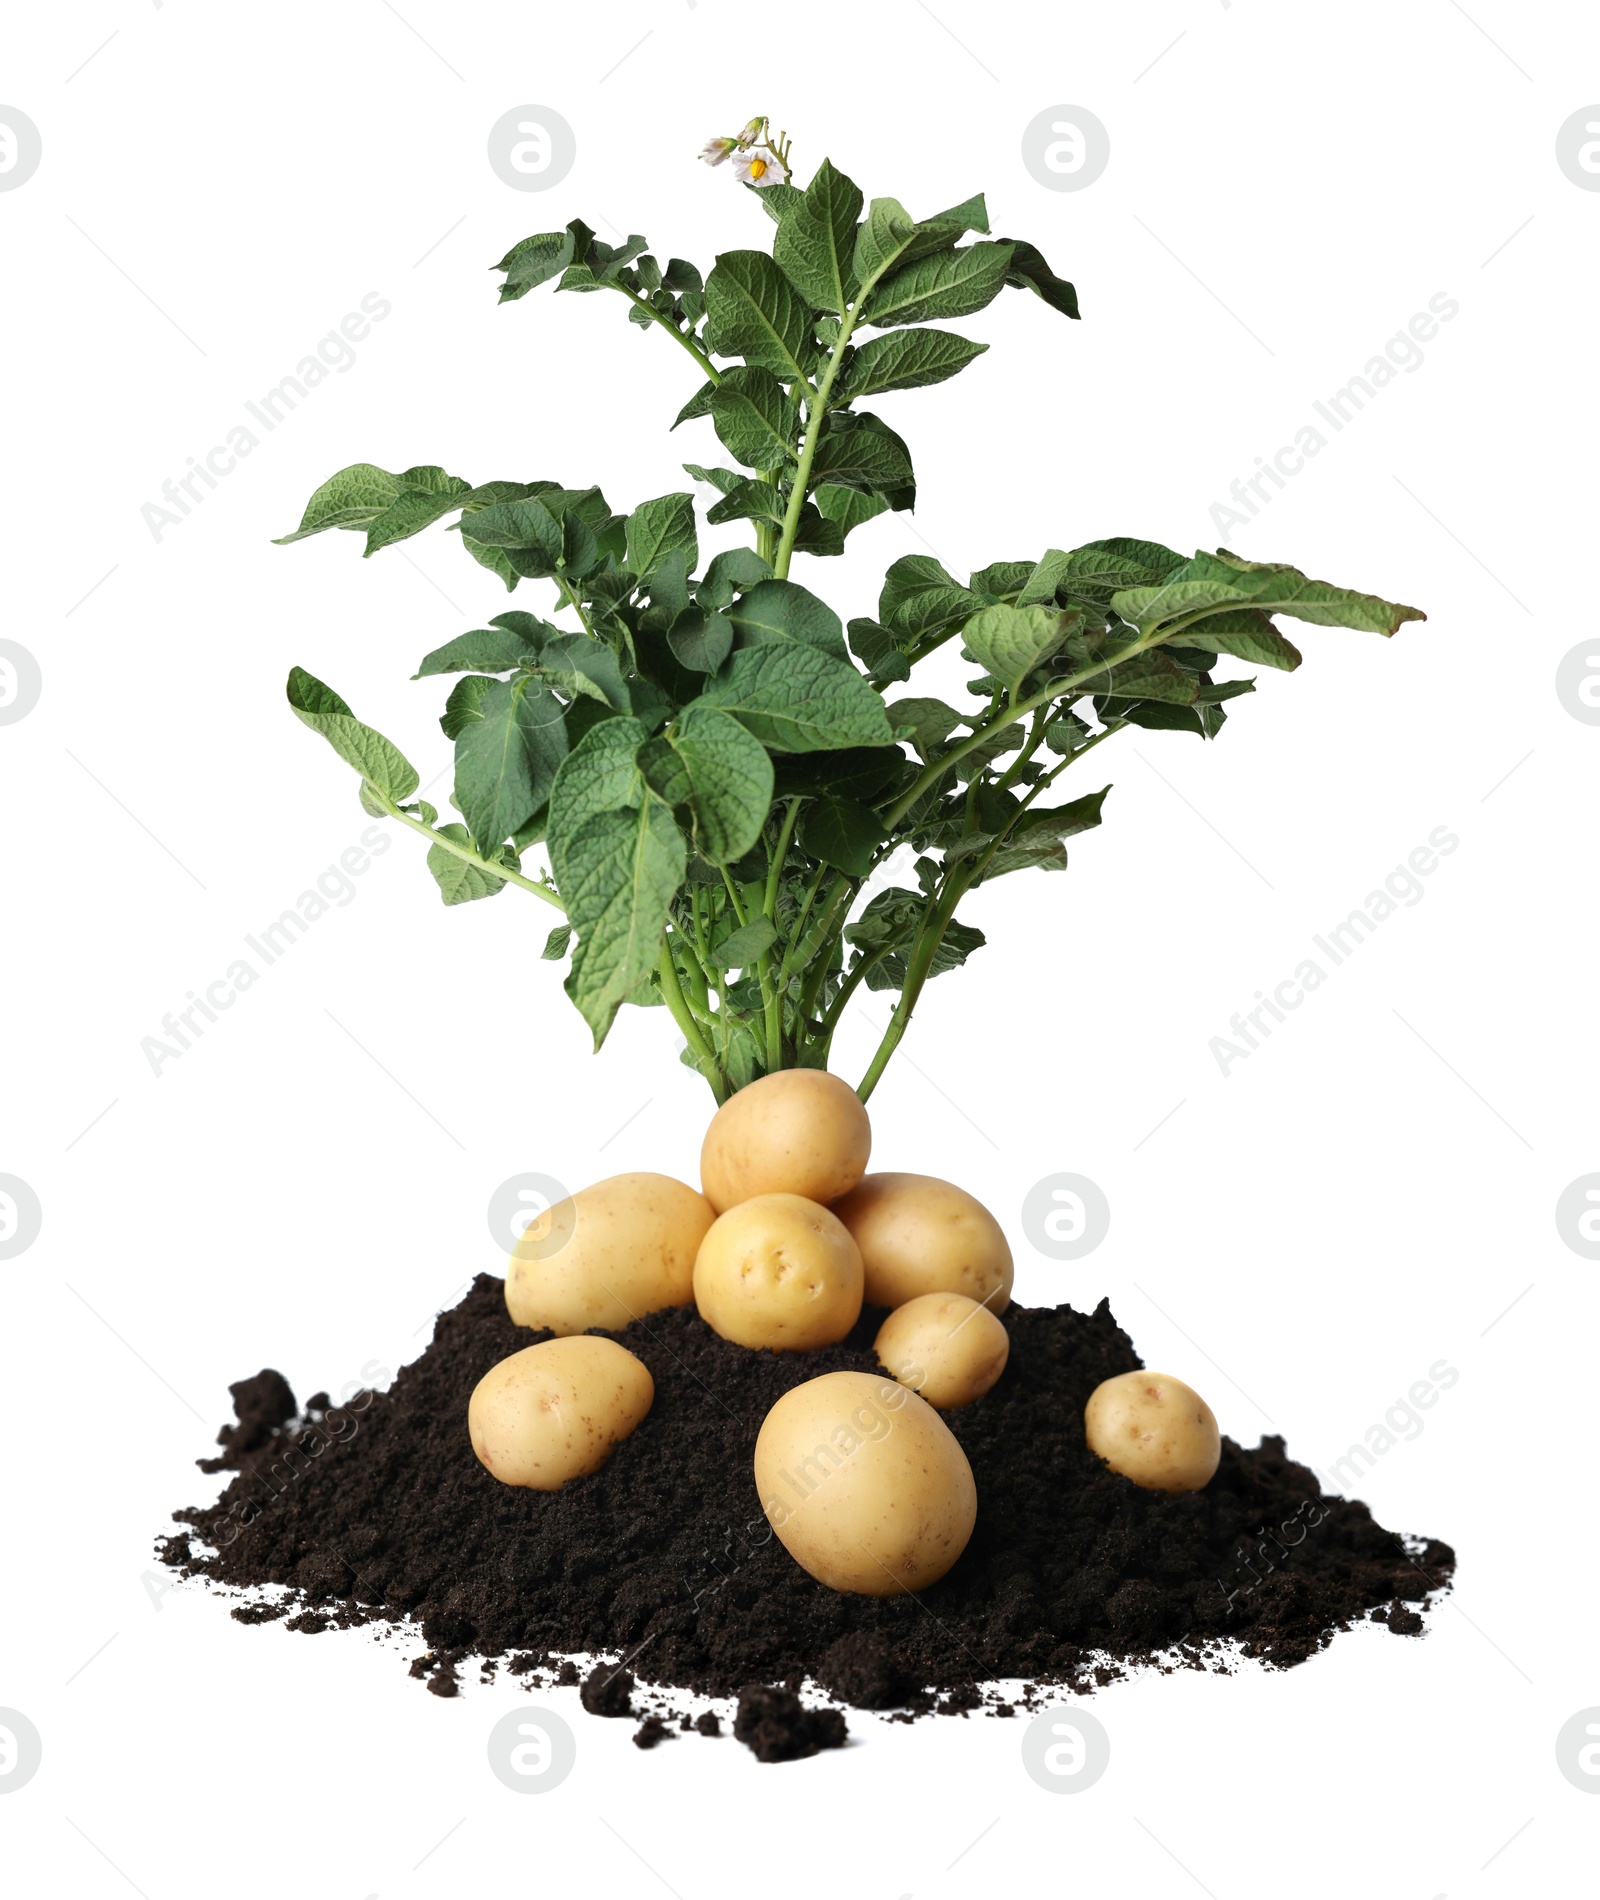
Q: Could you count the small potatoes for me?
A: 2